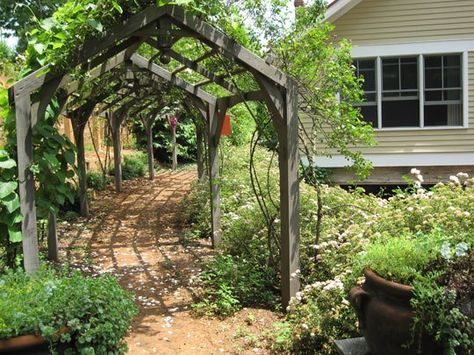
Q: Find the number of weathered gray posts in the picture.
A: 9